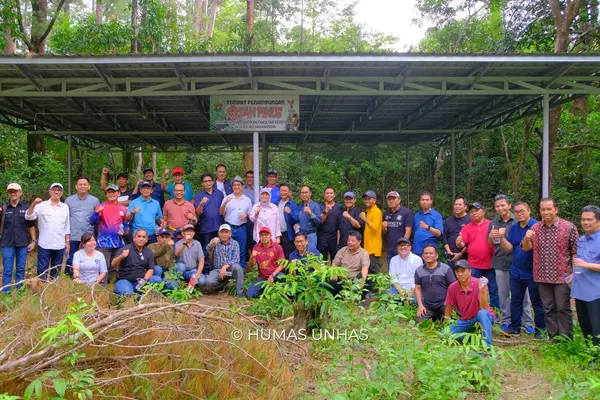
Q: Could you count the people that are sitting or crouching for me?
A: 11